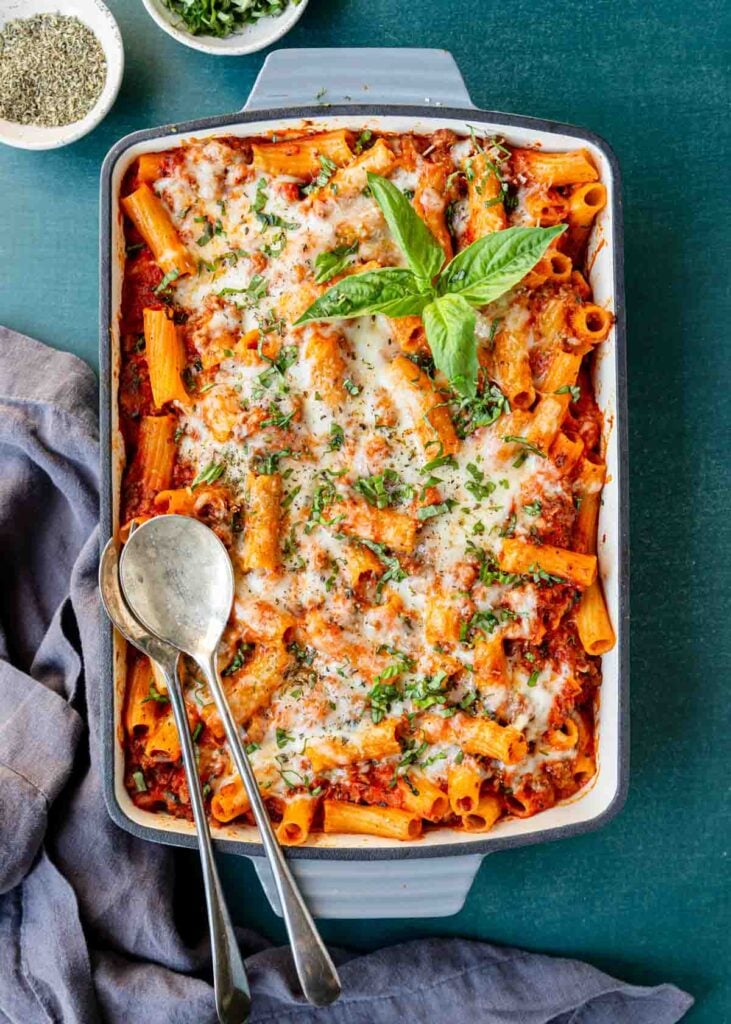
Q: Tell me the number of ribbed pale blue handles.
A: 2